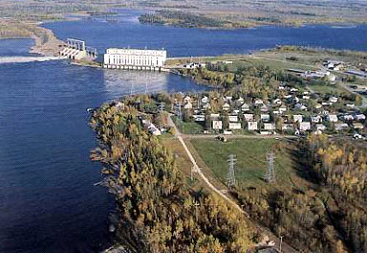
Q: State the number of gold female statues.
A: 0